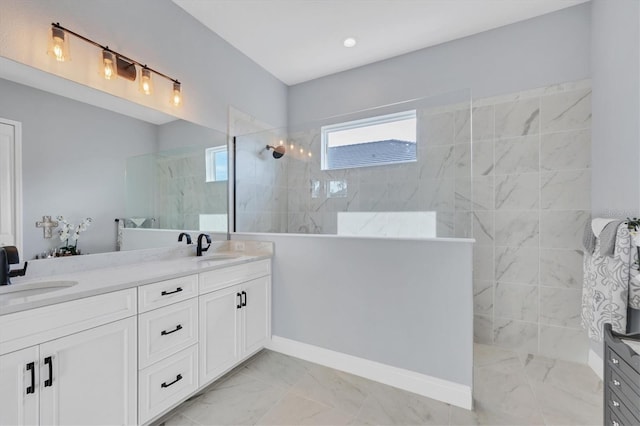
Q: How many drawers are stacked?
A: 3